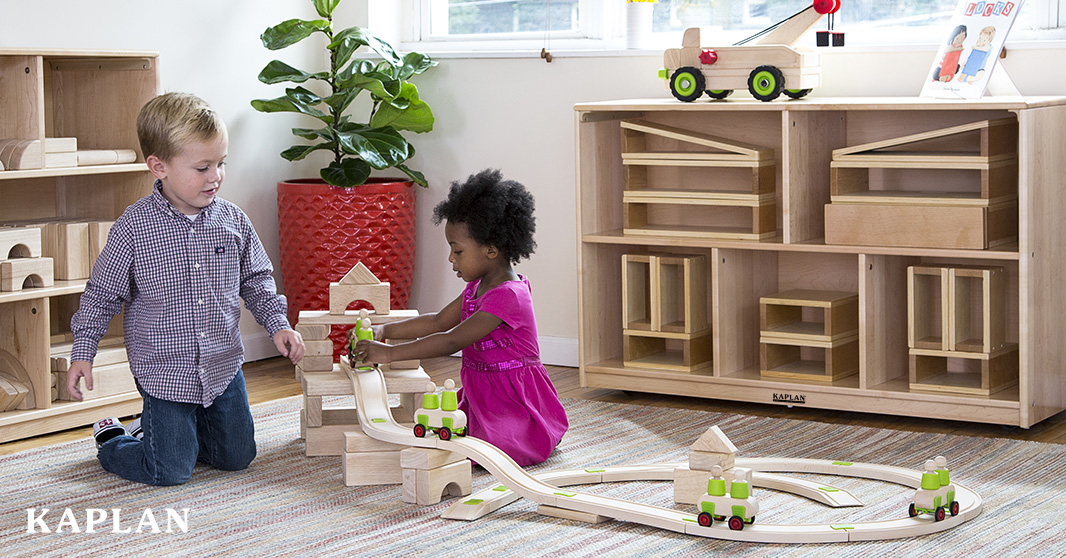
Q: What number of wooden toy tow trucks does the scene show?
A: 1